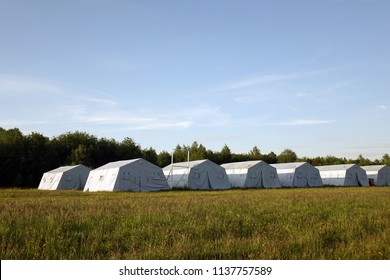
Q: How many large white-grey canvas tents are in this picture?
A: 7